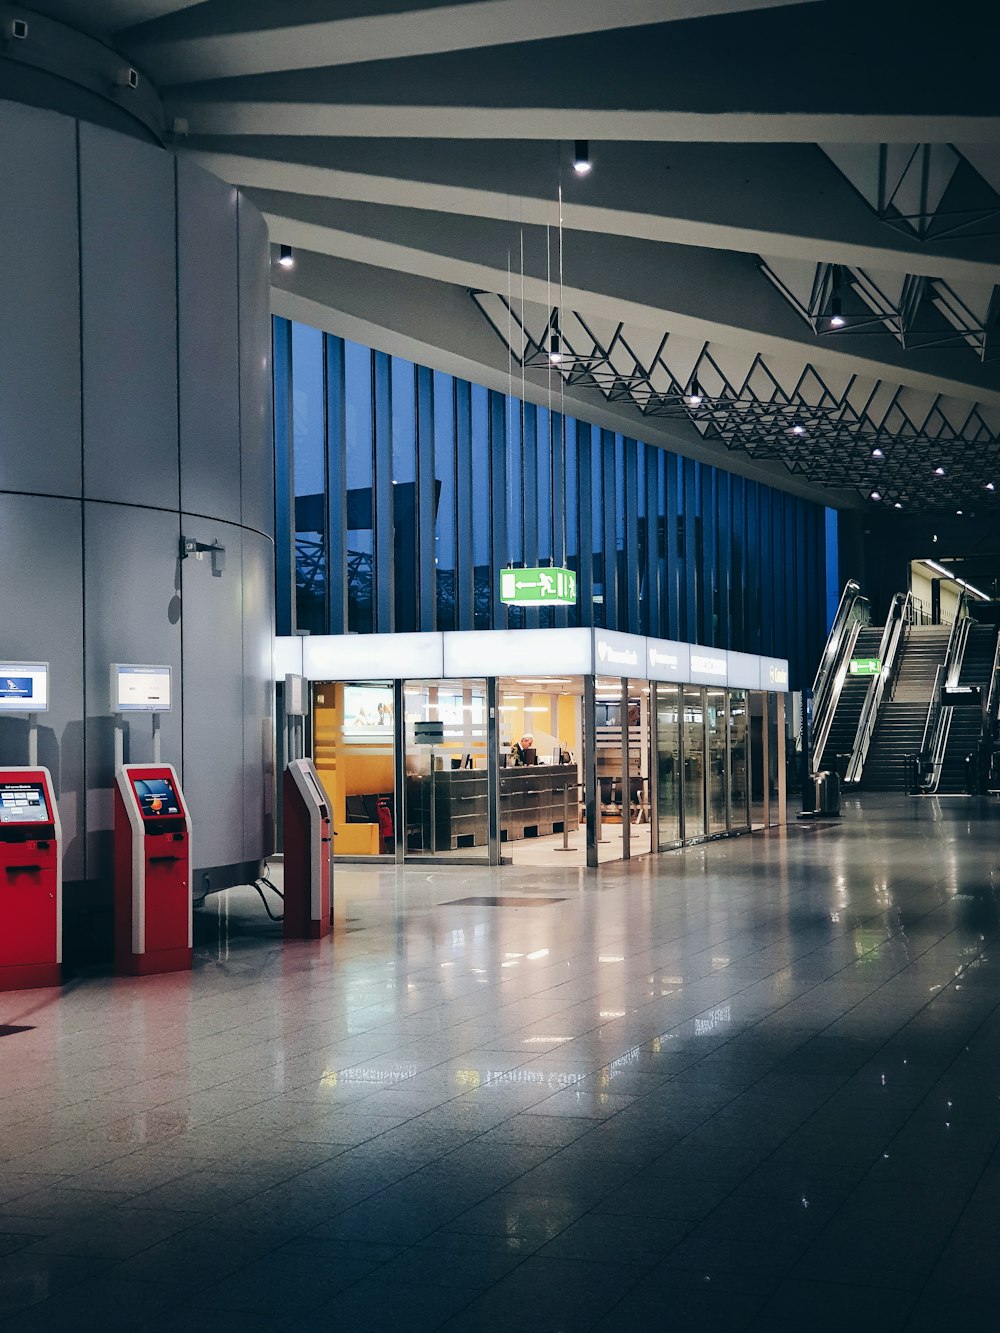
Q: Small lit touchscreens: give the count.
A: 2